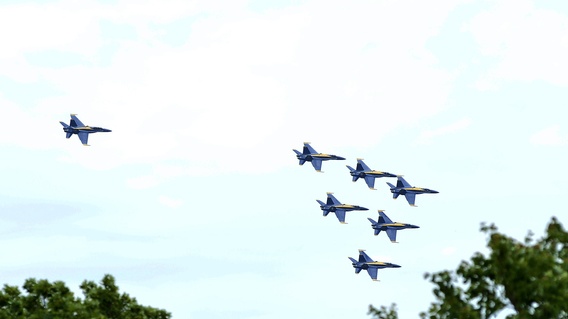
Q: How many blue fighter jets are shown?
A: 7